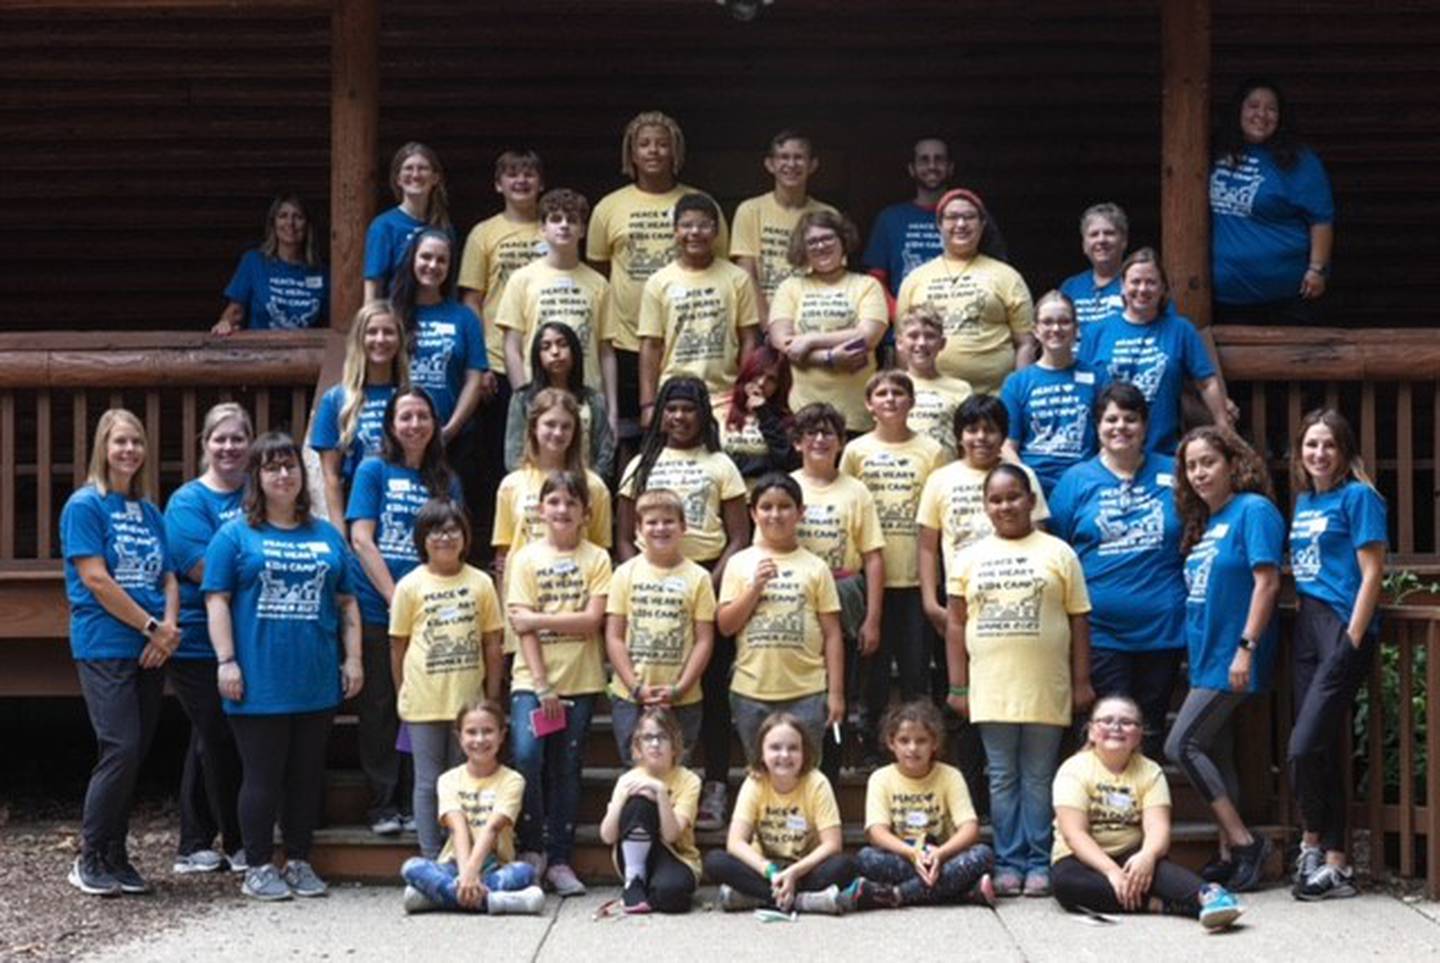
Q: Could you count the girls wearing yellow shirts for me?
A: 14